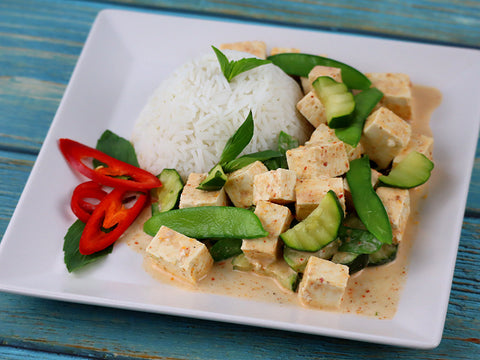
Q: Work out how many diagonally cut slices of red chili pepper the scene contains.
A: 3